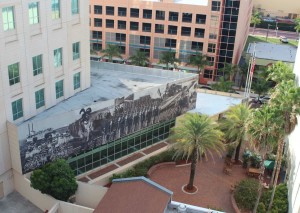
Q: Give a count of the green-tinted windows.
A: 12